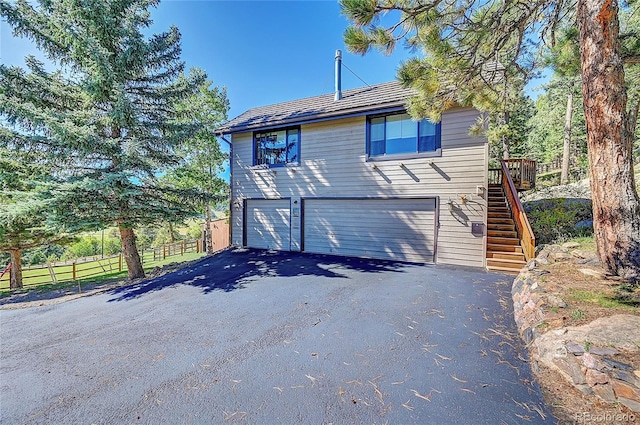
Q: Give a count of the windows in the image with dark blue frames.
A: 2